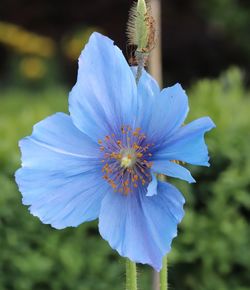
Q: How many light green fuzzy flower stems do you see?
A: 2